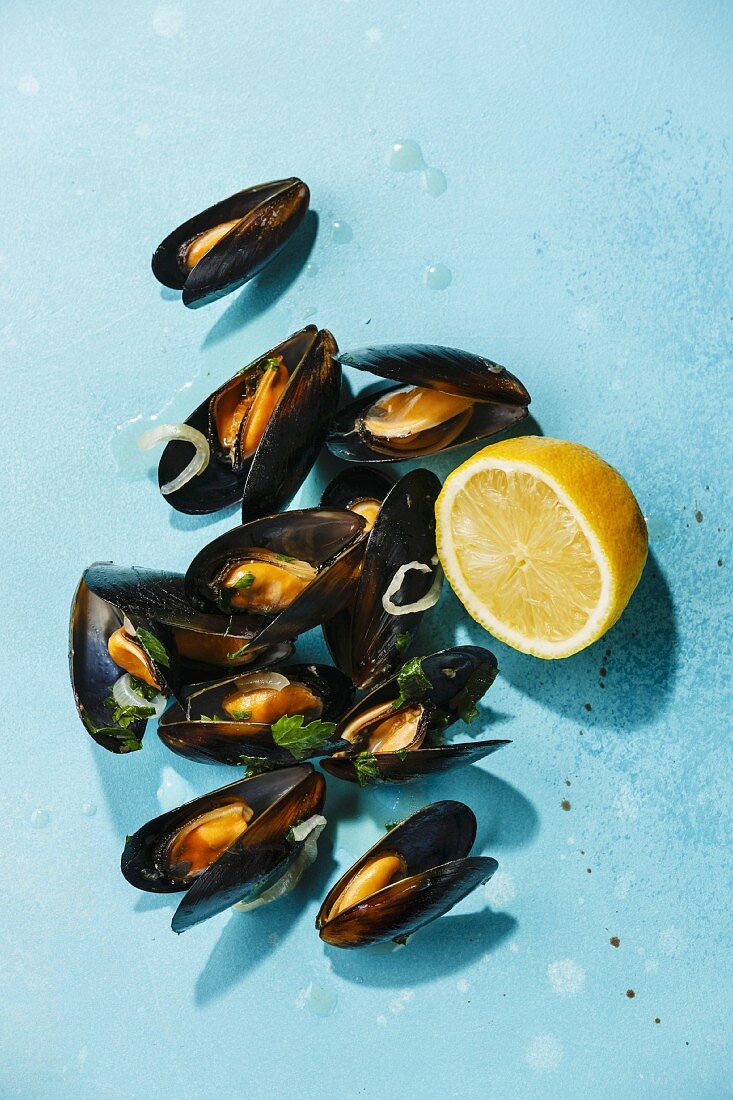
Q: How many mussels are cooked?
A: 11